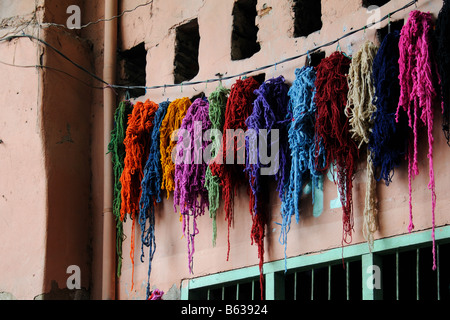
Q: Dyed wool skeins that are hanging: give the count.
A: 14